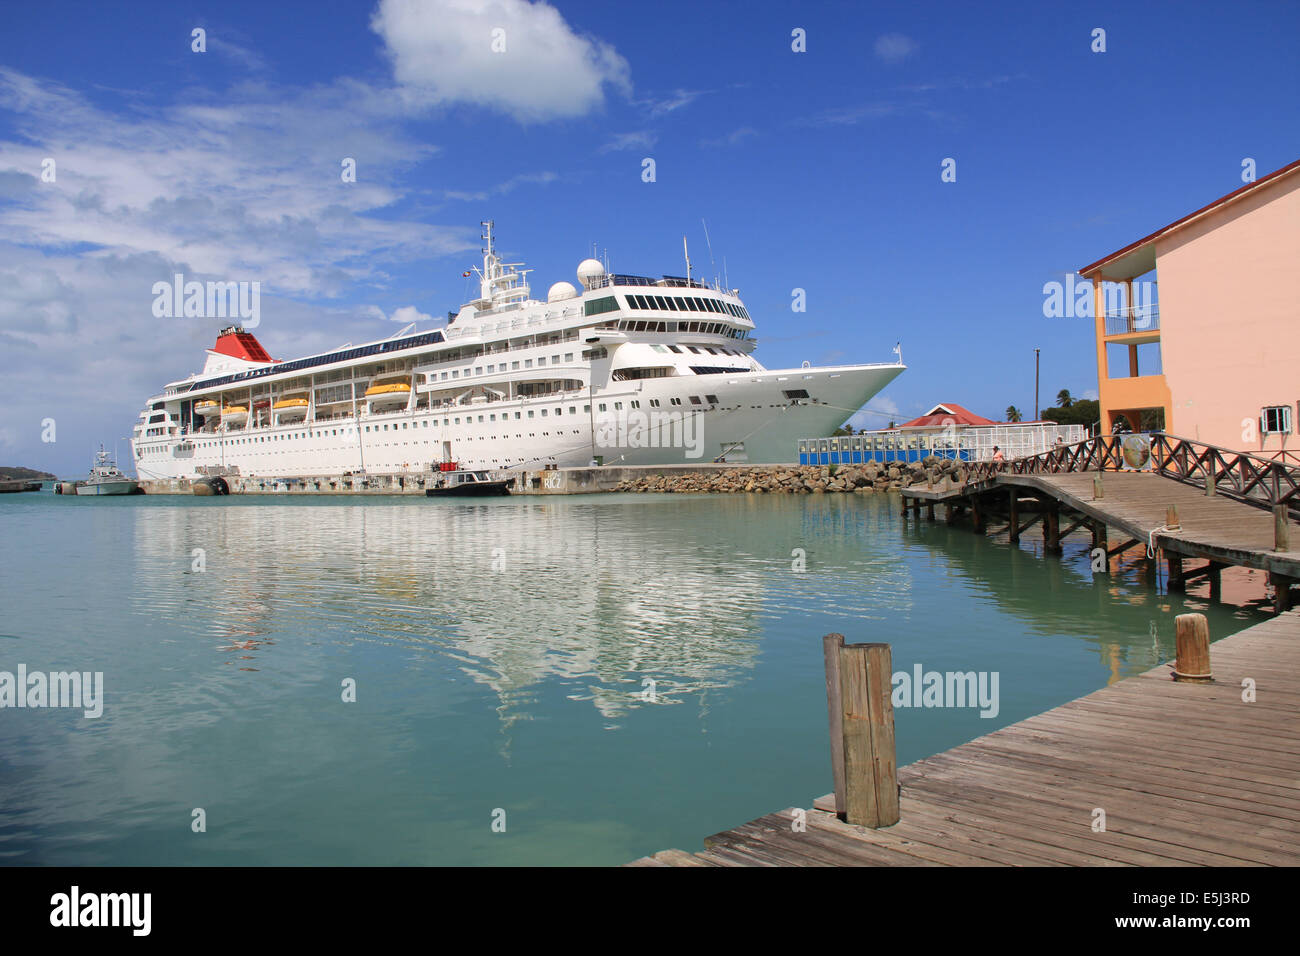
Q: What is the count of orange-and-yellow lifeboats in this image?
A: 4